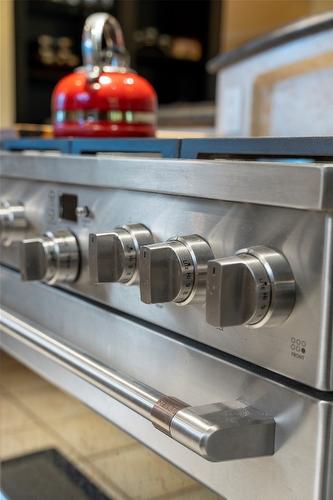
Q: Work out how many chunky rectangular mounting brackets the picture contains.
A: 1